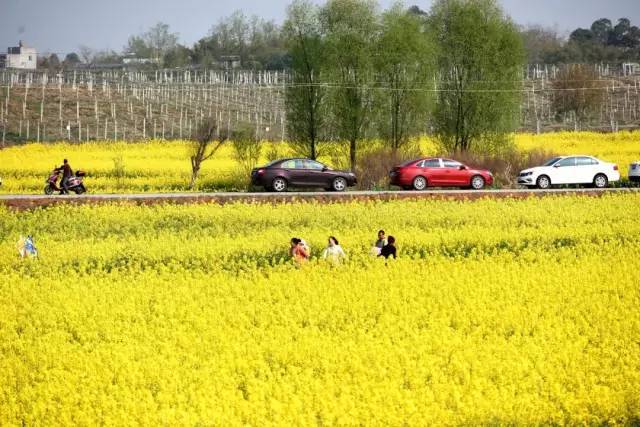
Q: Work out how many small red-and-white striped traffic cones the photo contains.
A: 0